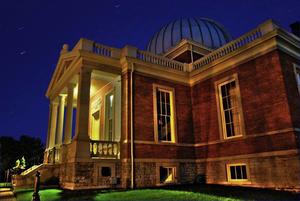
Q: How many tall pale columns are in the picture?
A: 4